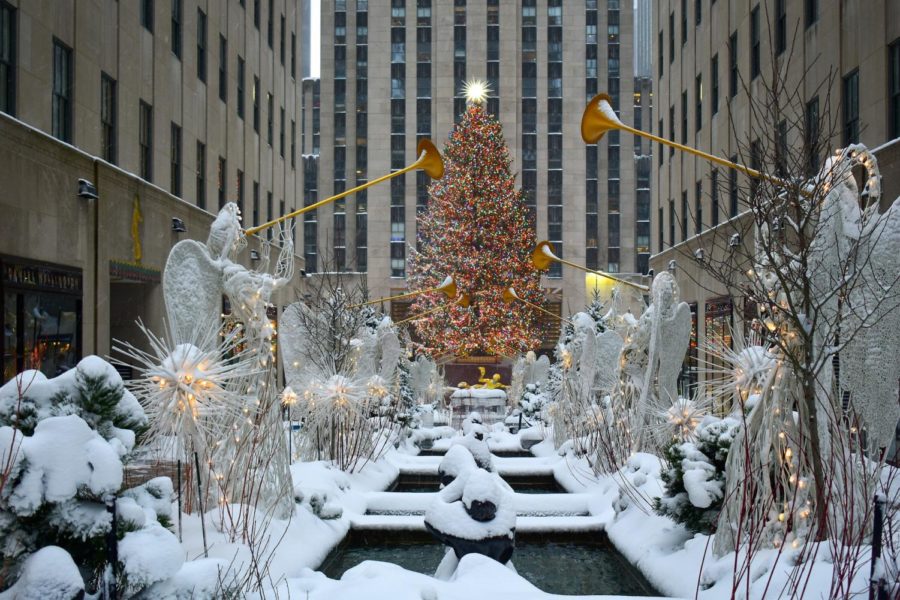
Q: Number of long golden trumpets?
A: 6